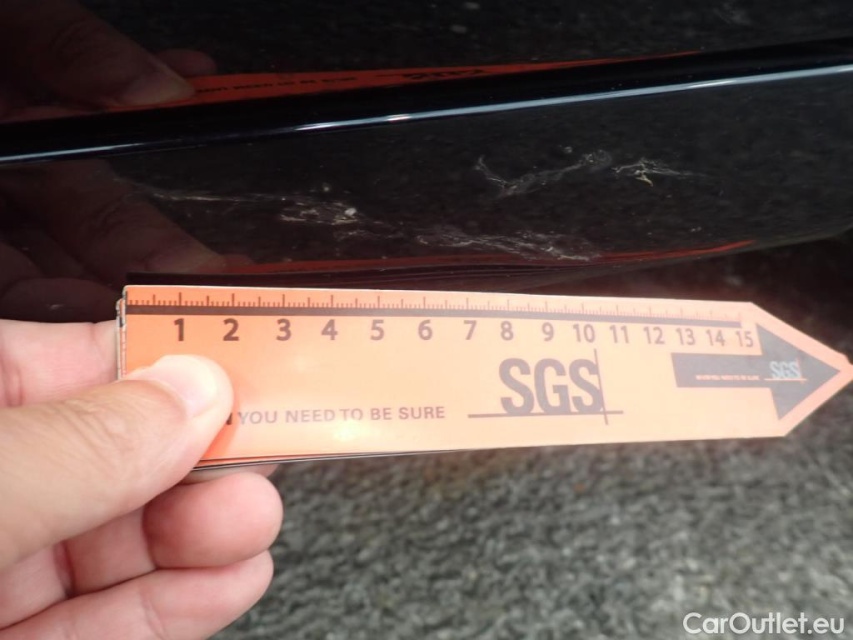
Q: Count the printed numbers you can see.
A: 15